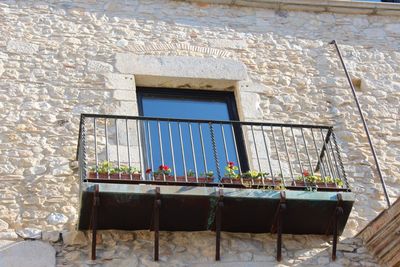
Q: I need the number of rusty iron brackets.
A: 5